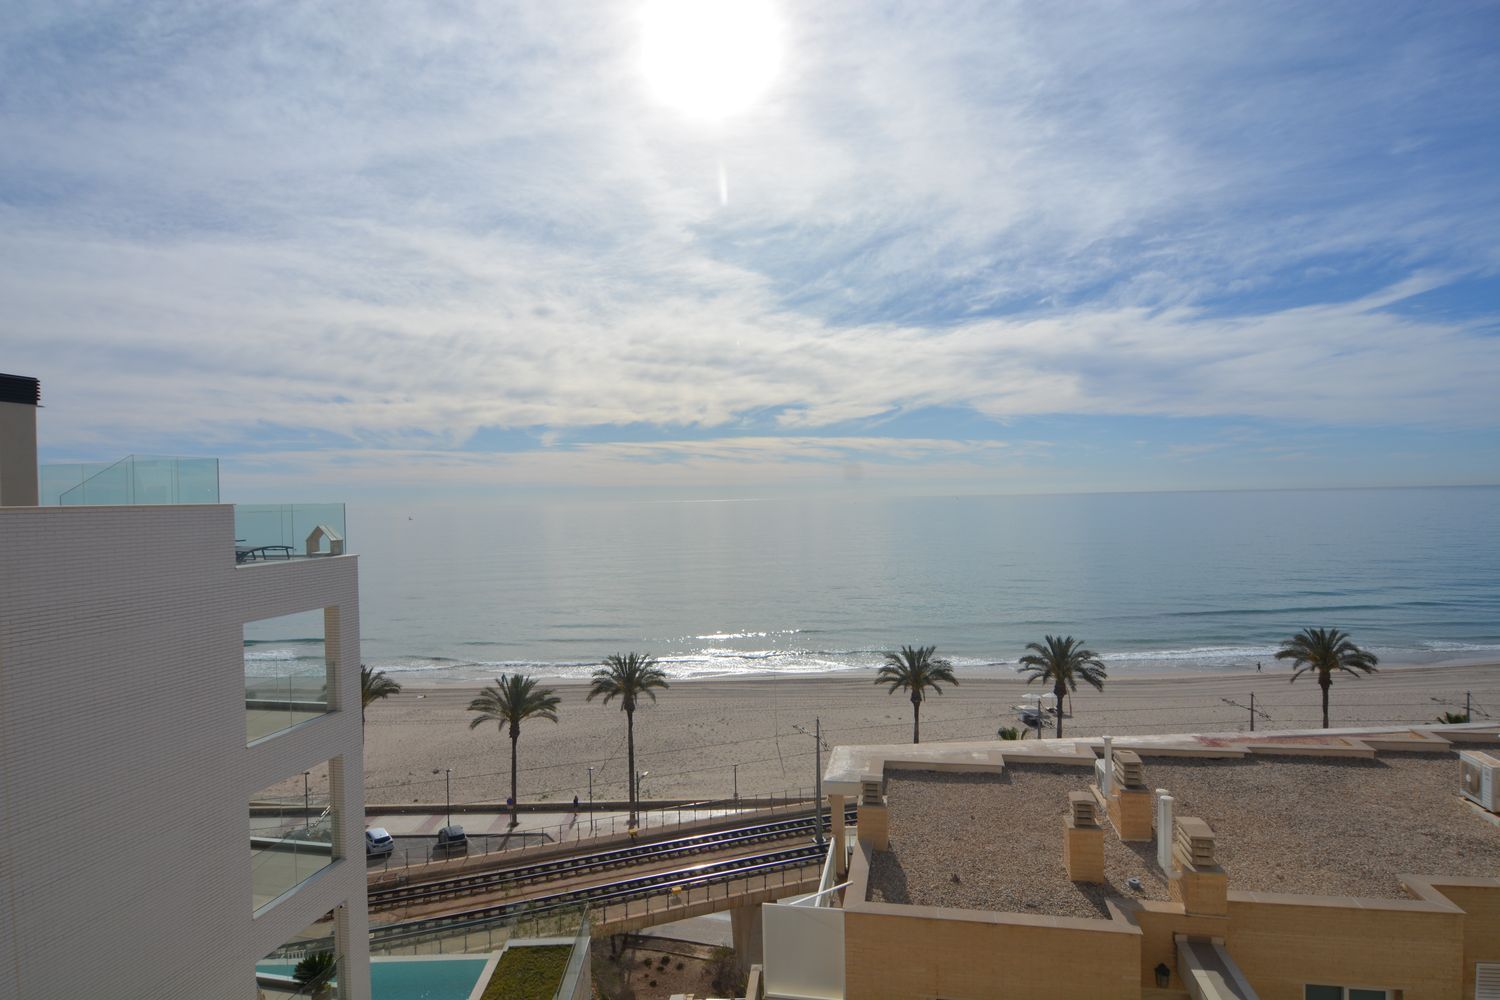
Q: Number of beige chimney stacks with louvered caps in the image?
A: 4